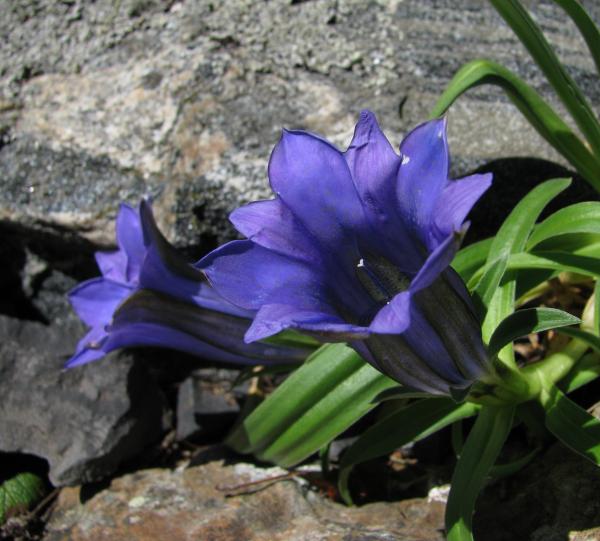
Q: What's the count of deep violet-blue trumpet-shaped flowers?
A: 2